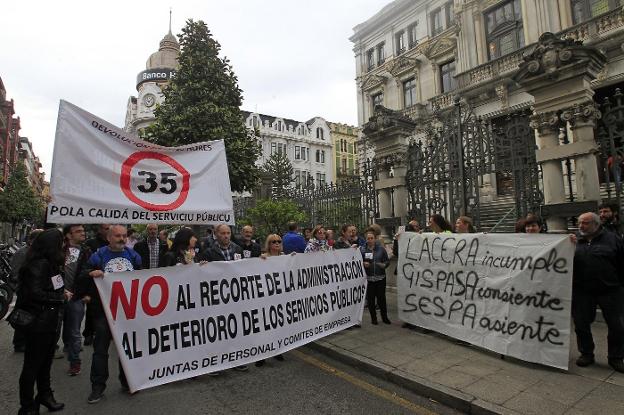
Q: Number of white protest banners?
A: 3